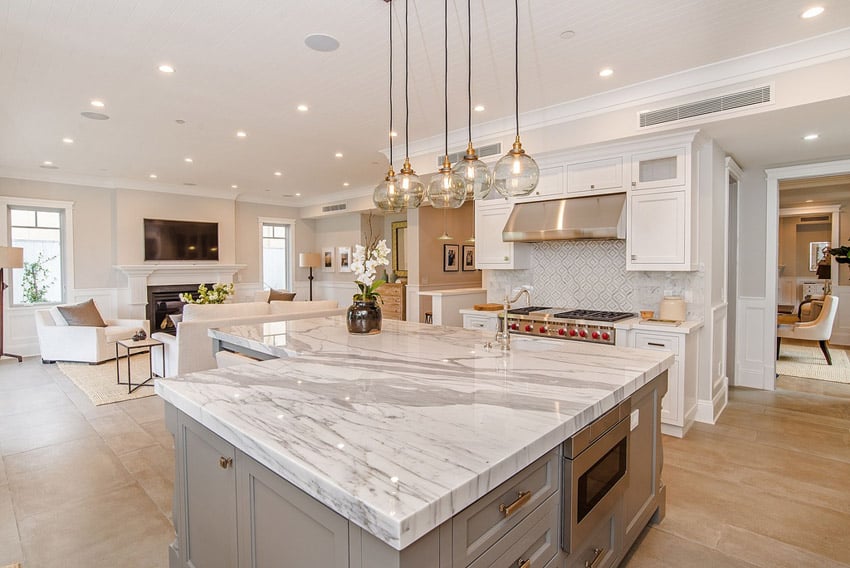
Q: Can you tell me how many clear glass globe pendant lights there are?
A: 5